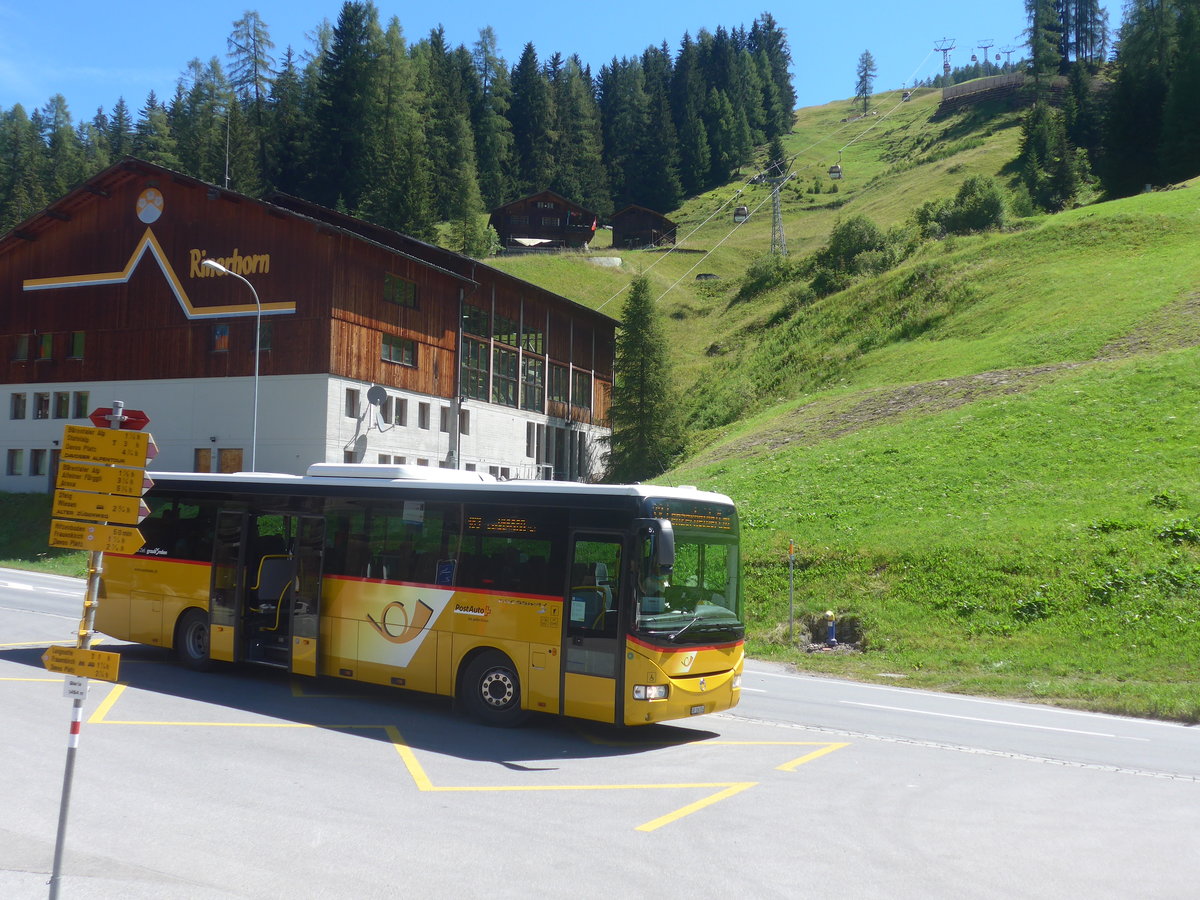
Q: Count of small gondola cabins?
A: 6